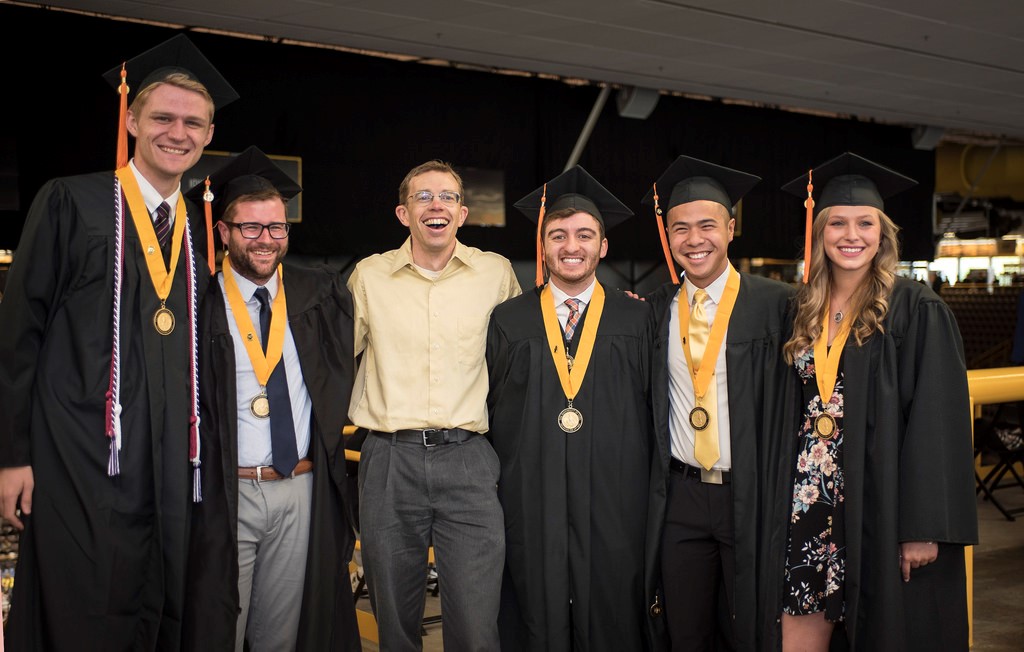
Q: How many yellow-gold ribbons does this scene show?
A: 5